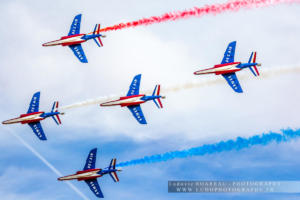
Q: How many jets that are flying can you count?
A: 5